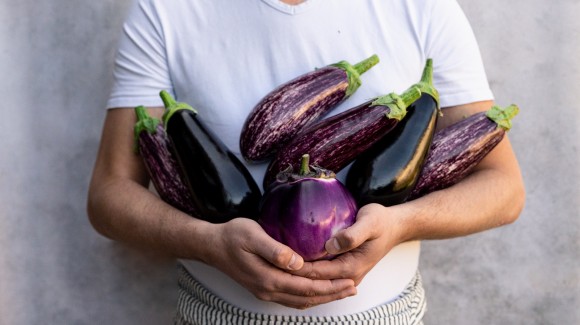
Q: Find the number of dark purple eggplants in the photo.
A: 2